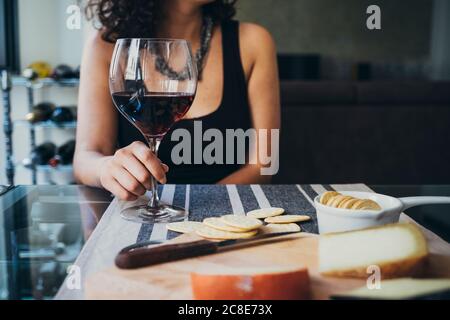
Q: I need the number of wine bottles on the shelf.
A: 6